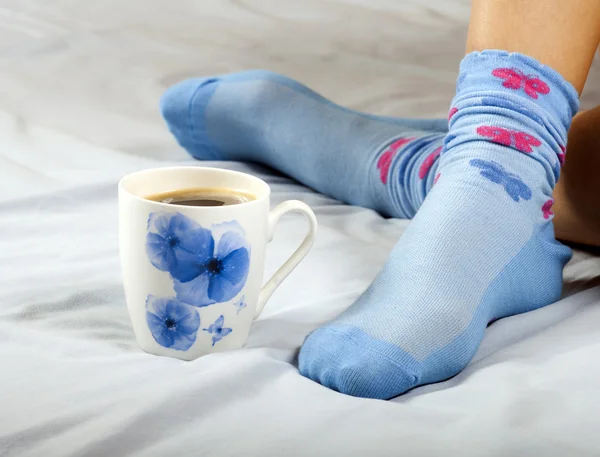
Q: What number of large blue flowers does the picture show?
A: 3